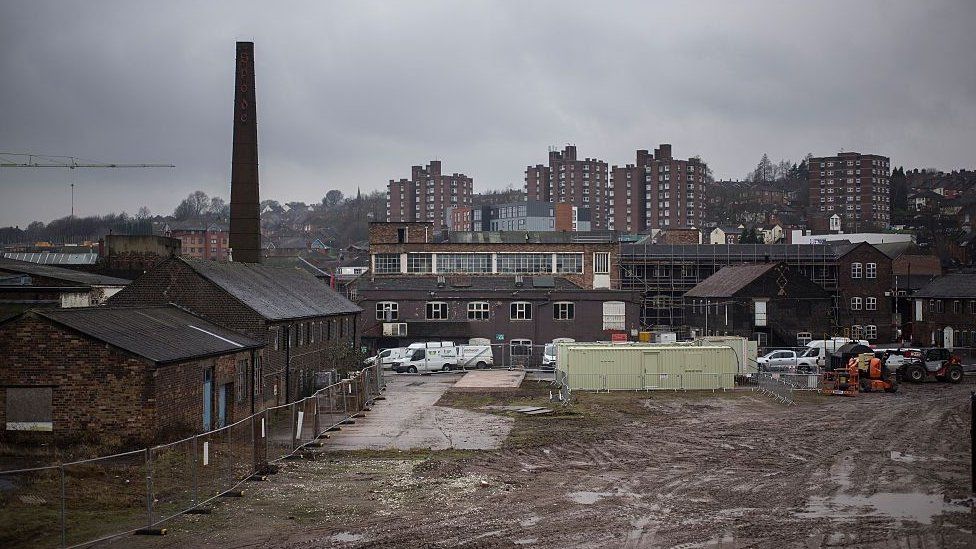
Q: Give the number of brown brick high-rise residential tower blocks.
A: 4